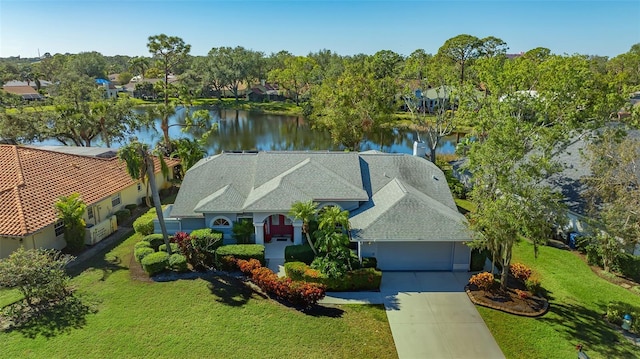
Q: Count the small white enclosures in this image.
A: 1